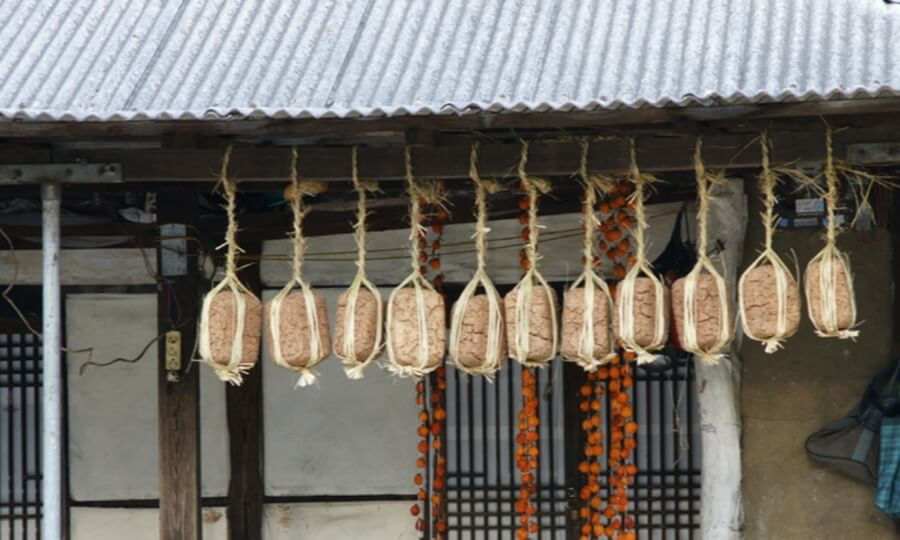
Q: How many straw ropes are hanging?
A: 11